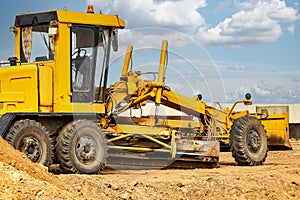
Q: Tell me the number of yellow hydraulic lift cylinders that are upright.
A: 2